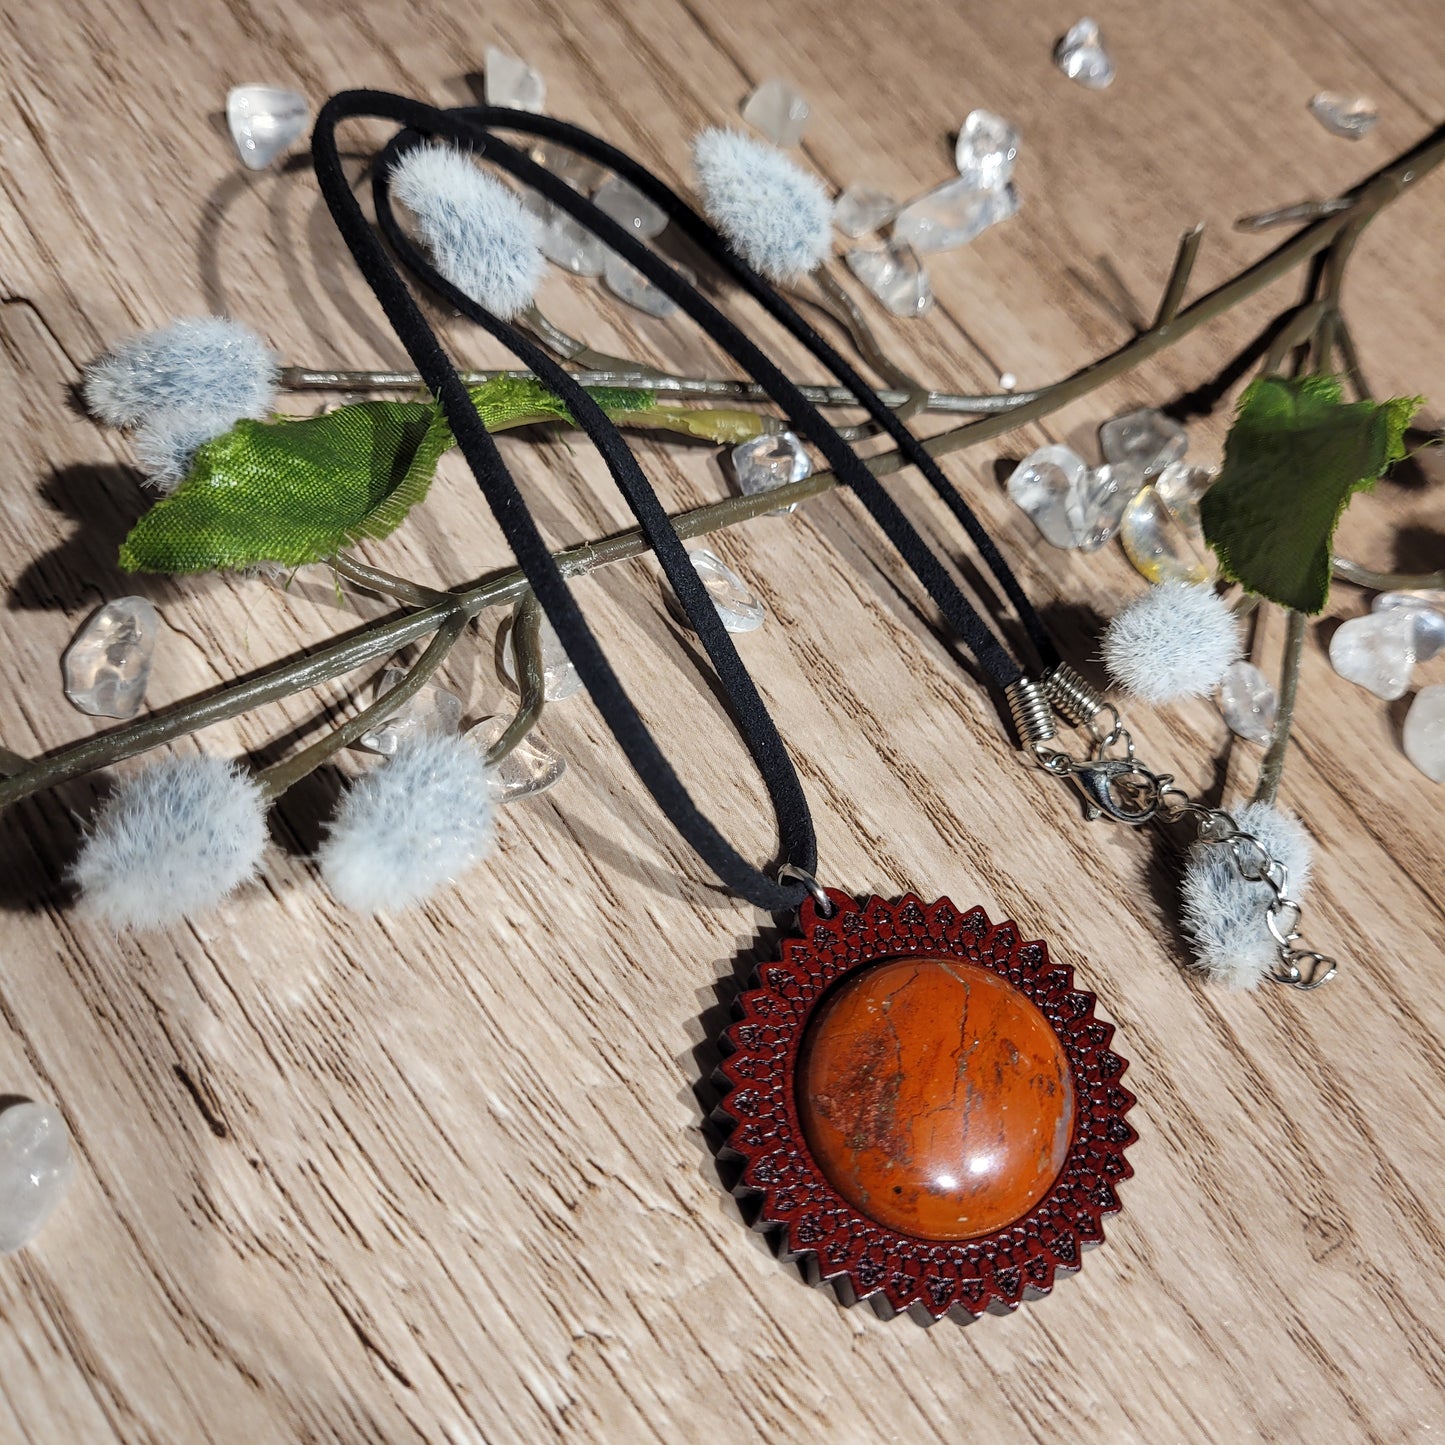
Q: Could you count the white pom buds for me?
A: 8